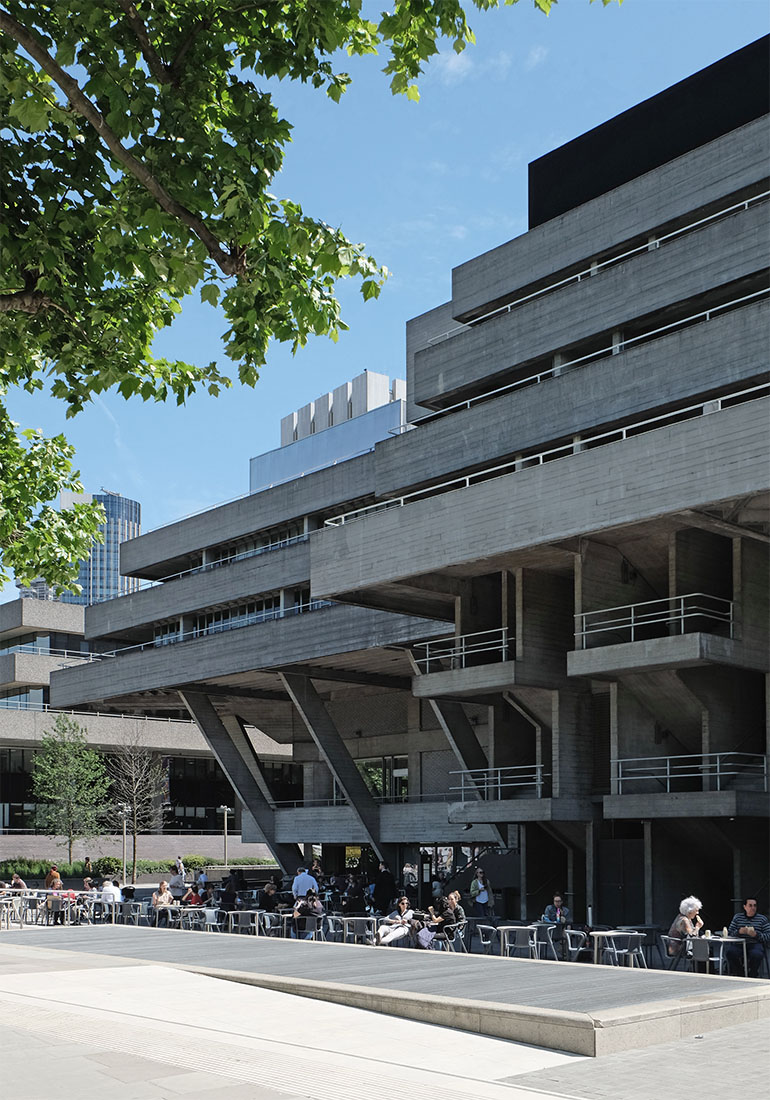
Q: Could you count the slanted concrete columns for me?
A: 4